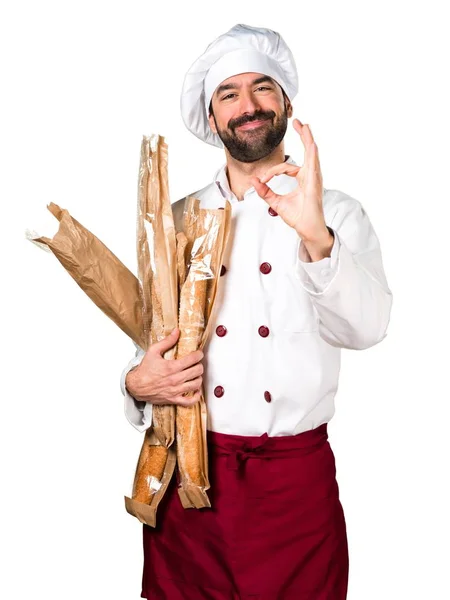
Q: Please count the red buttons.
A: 7